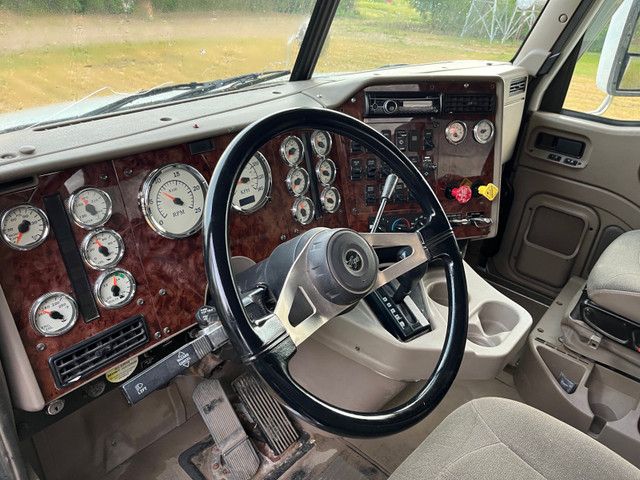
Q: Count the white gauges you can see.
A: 15